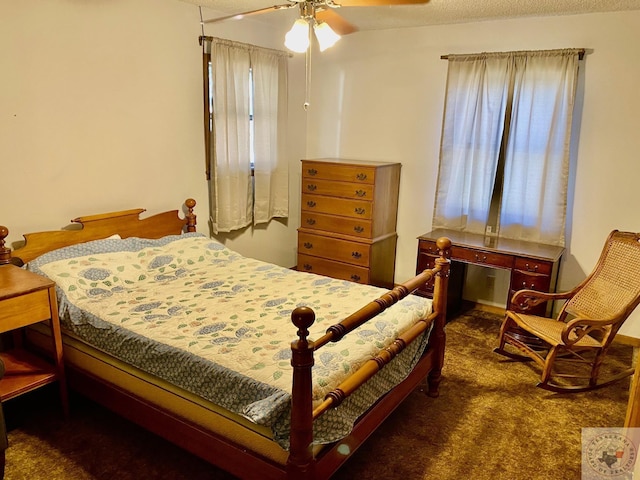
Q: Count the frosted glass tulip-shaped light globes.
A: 2